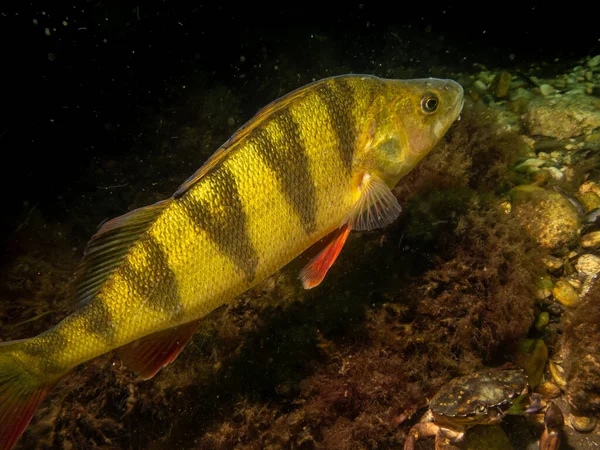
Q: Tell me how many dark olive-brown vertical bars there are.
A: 6